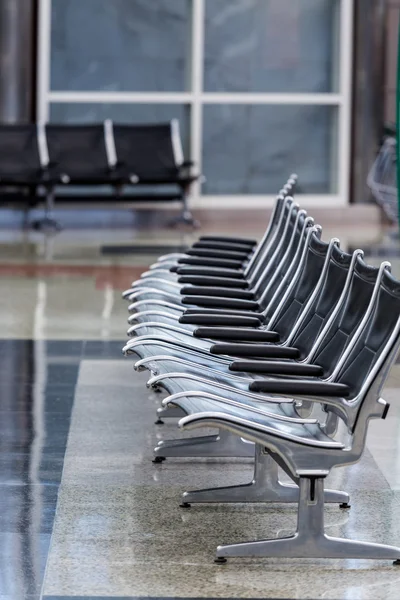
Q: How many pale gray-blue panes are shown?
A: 4